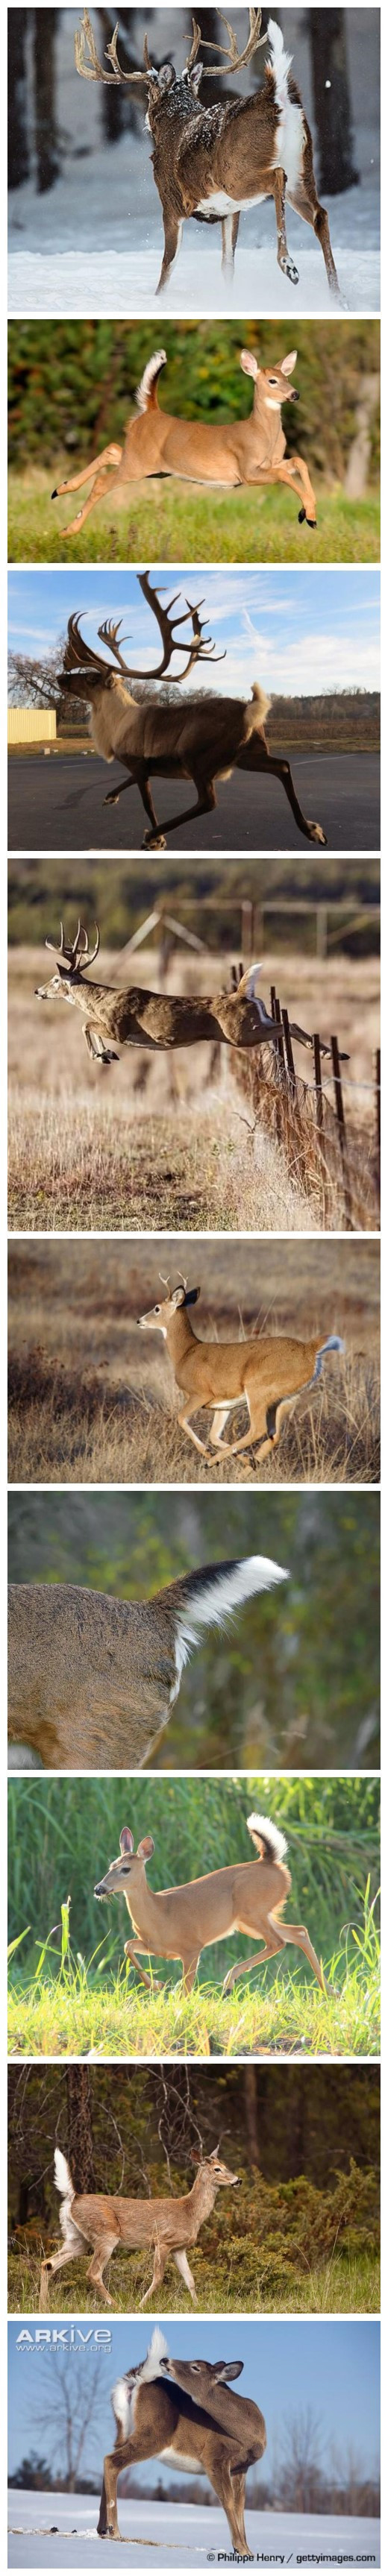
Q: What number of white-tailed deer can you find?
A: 8